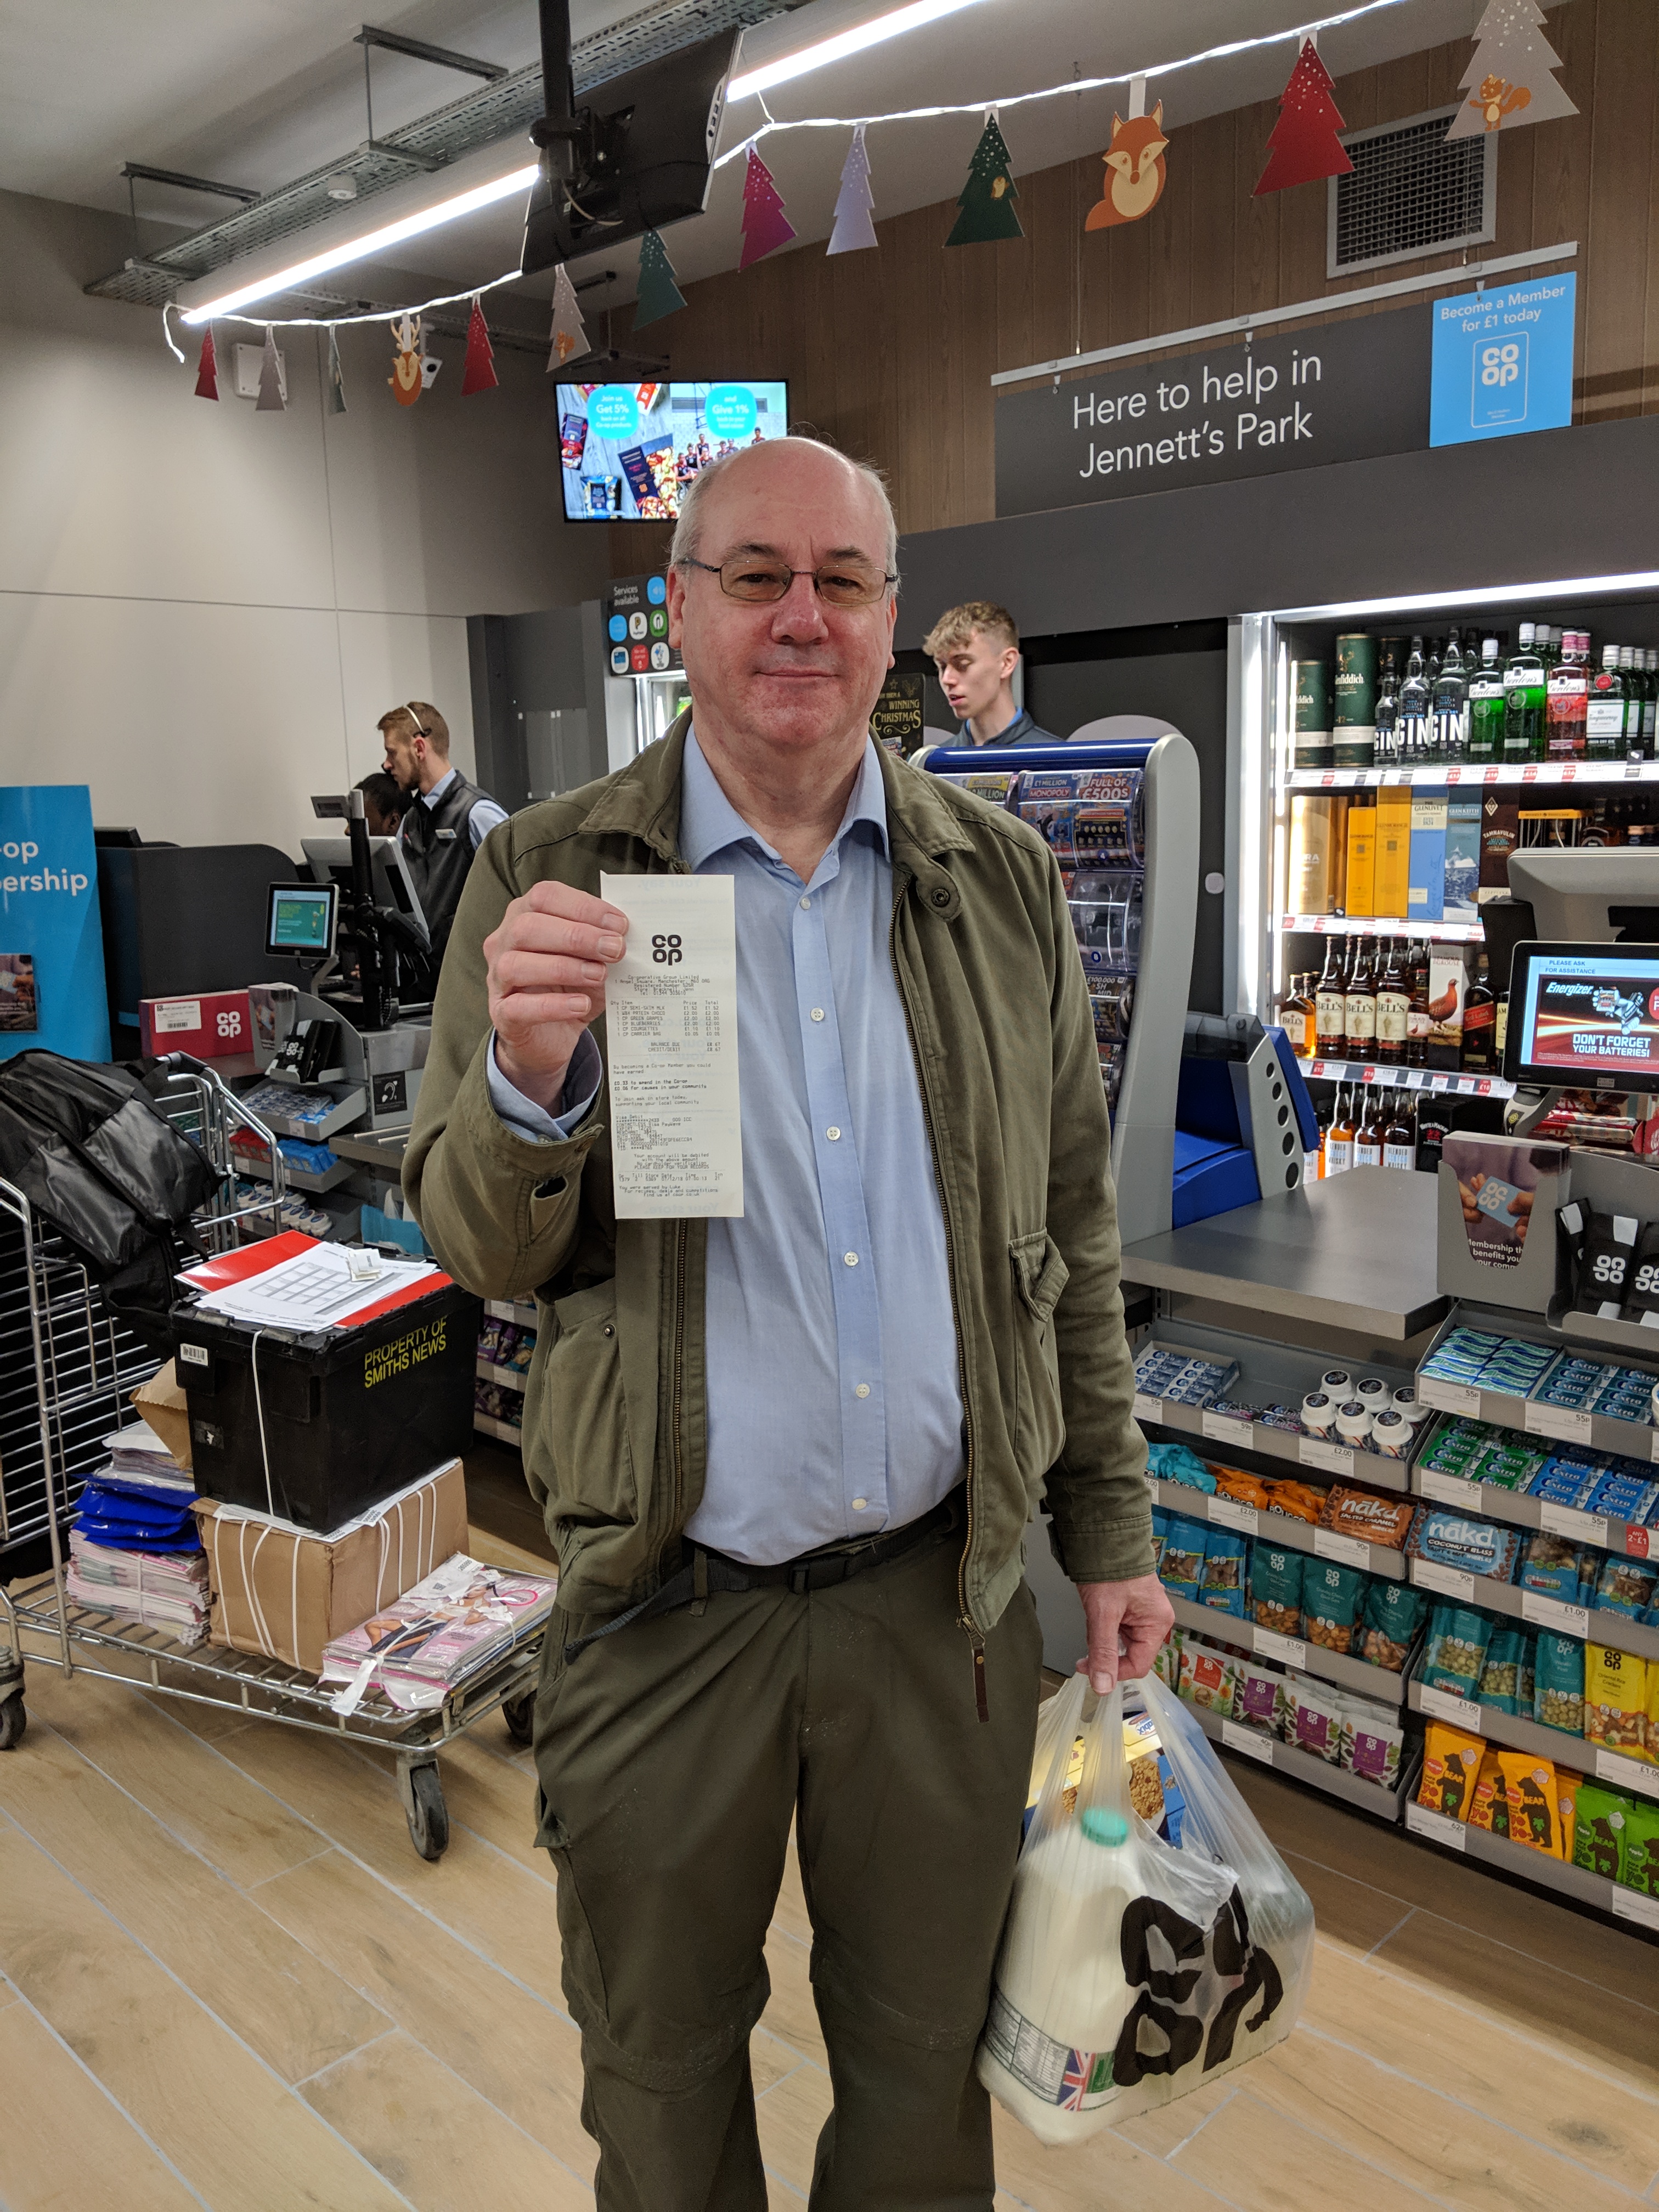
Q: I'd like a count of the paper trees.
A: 11